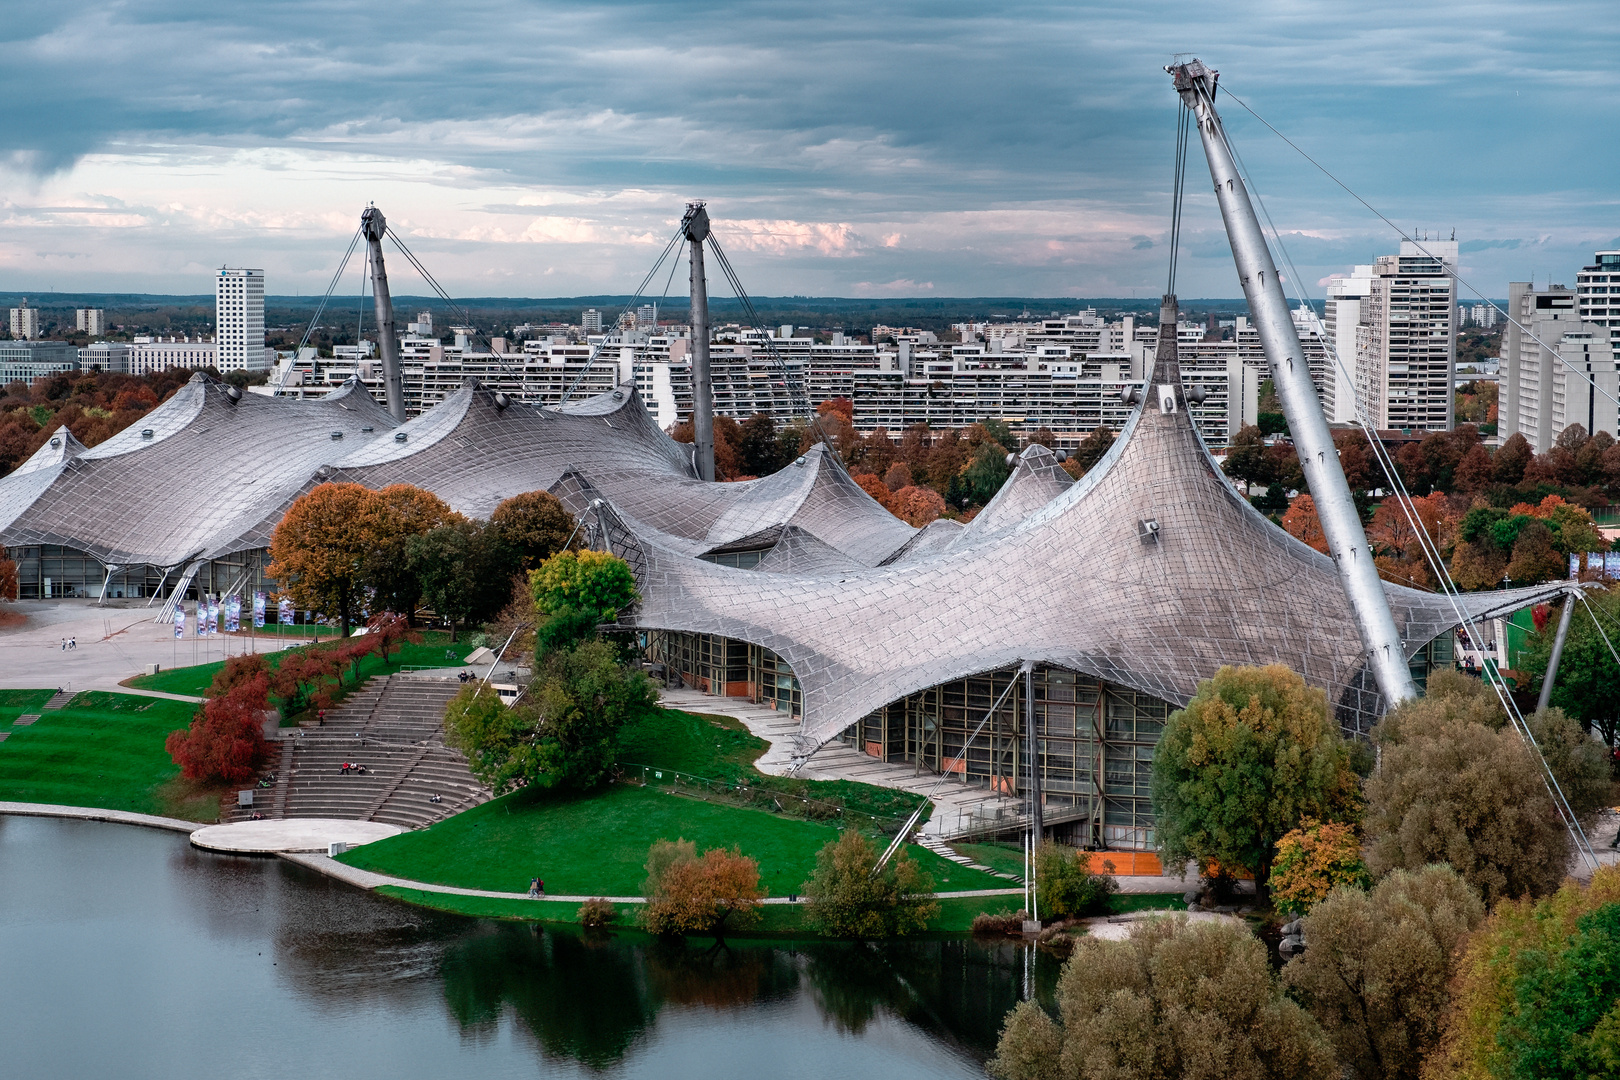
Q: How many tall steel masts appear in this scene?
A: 3